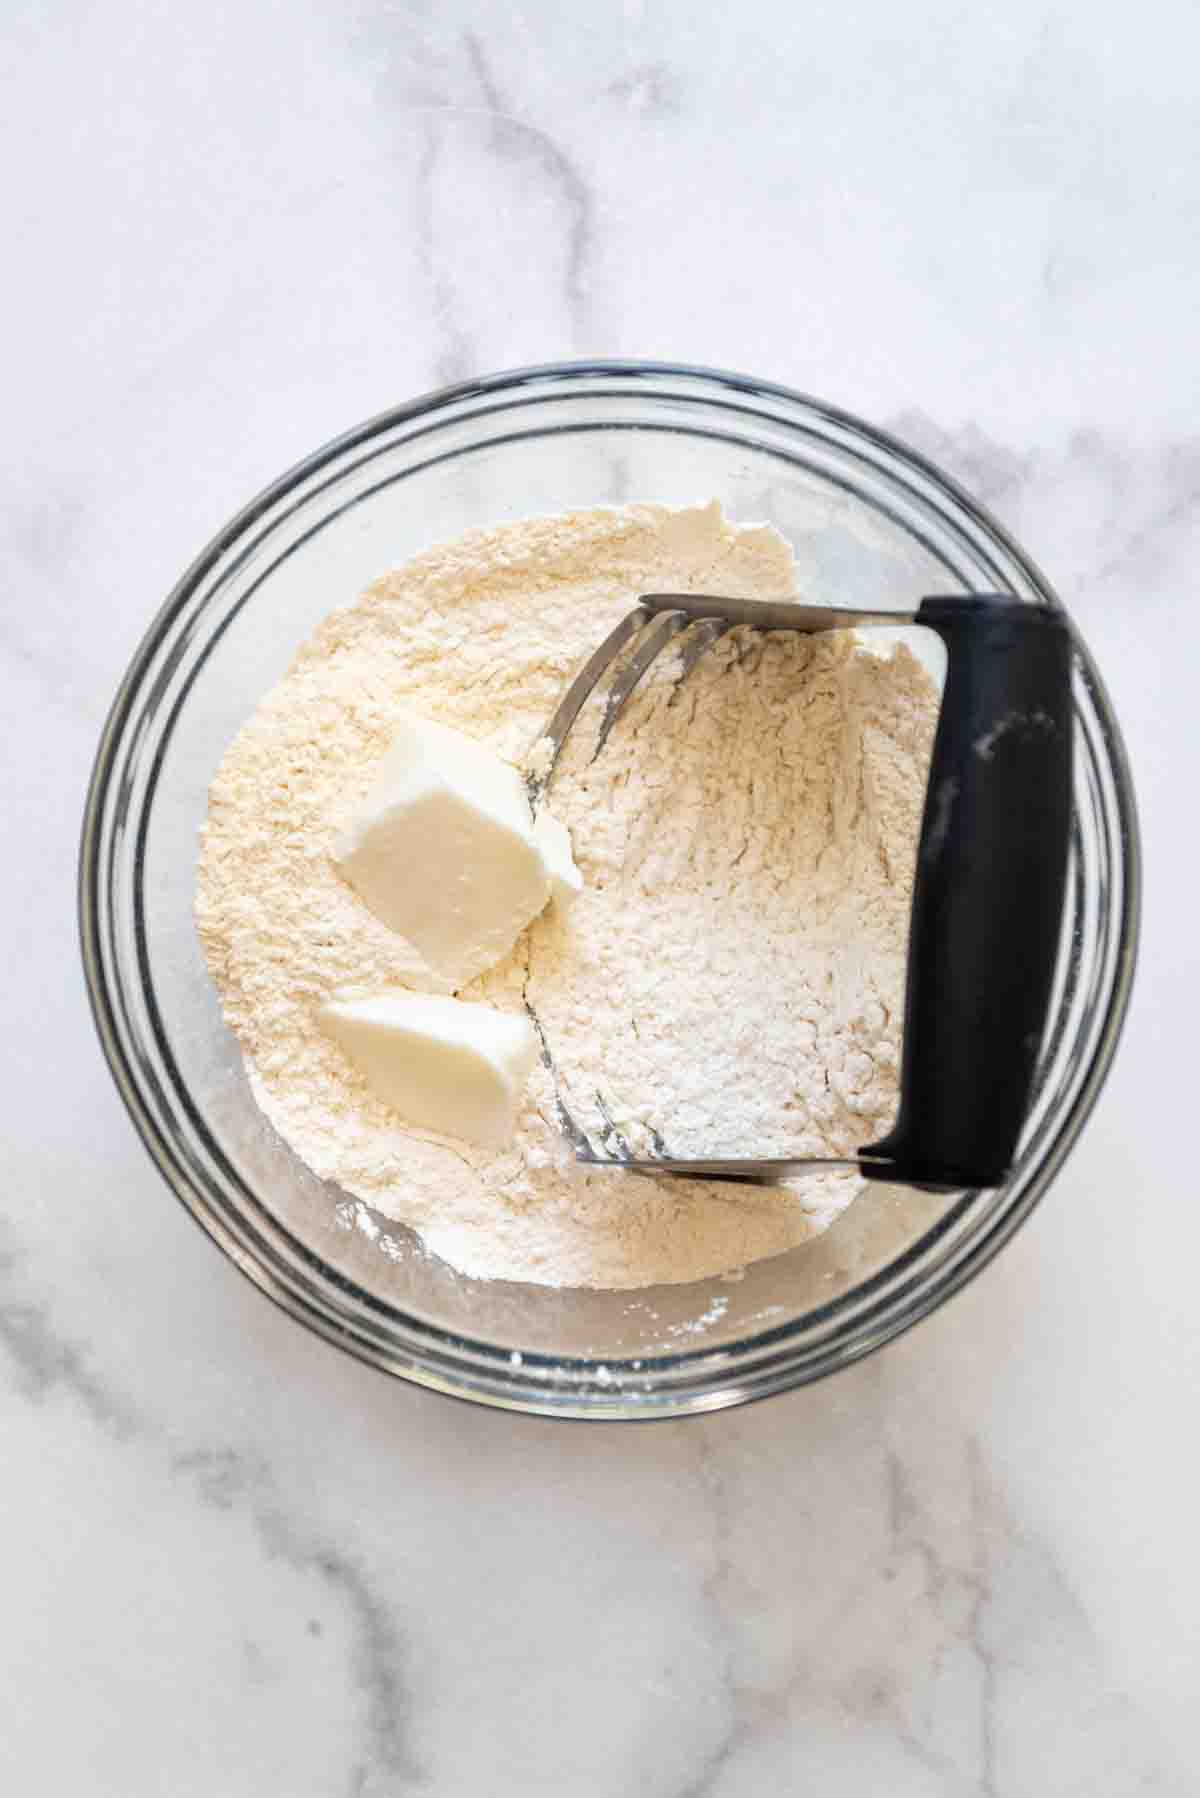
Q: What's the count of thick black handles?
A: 1